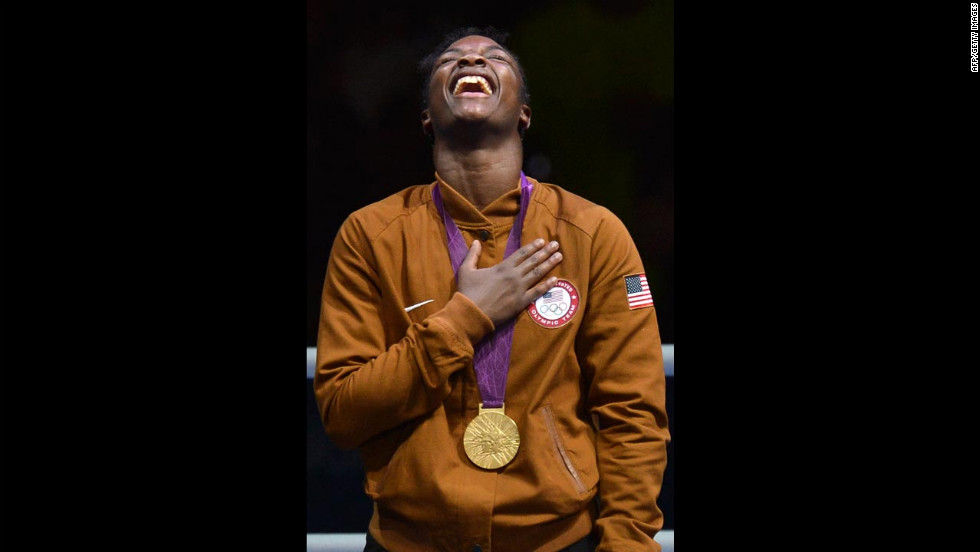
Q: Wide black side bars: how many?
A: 2